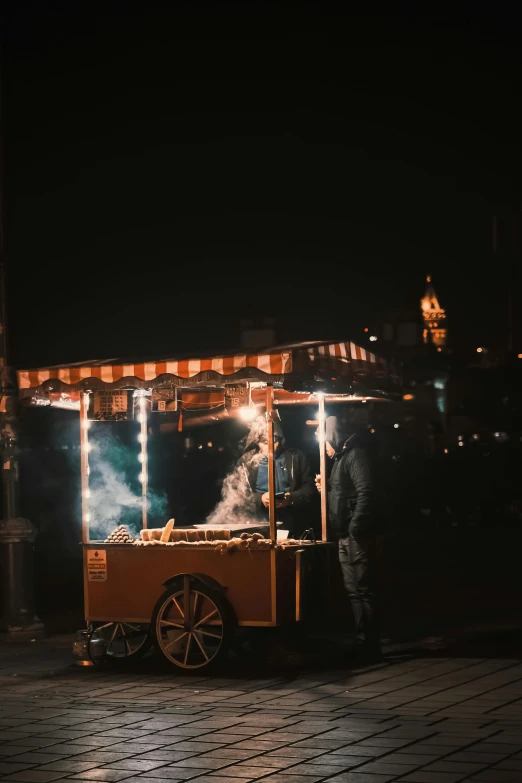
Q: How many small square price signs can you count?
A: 2